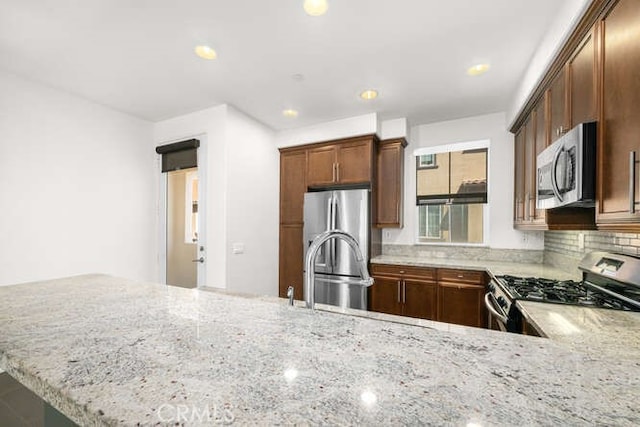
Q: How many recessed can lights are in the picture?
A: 5